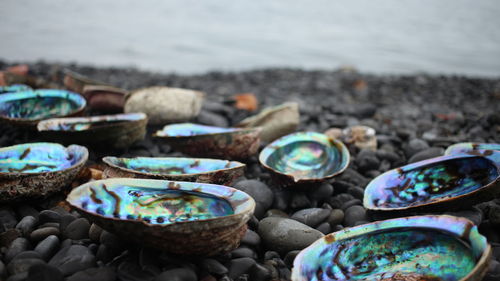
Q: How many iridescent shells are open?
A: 11